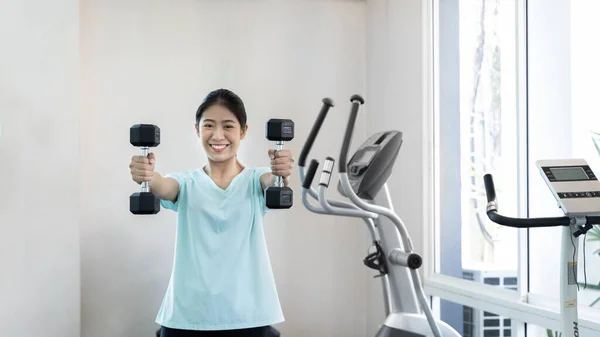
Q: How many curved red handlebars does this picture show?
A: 0